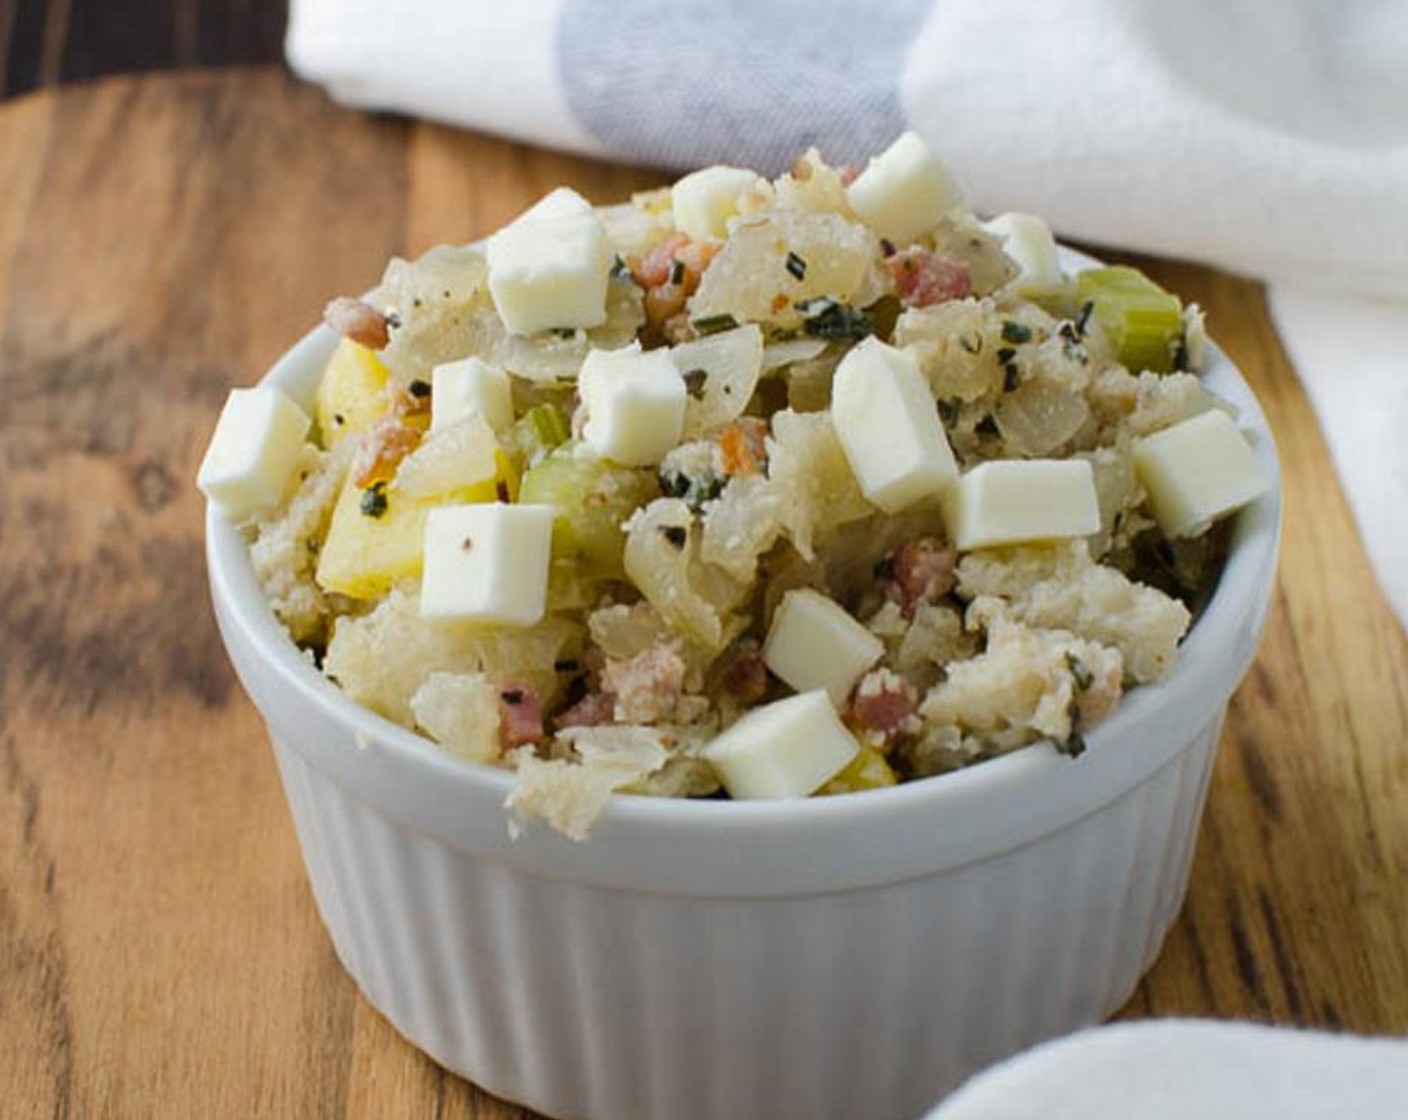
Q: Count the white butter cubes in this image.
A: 13